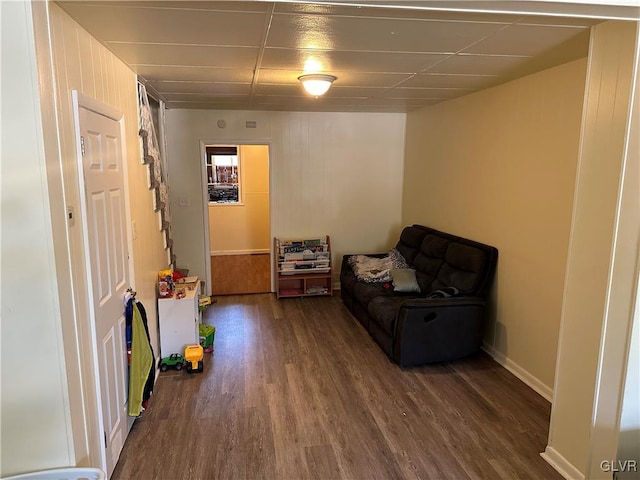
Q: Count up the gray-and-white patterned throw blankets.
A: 1